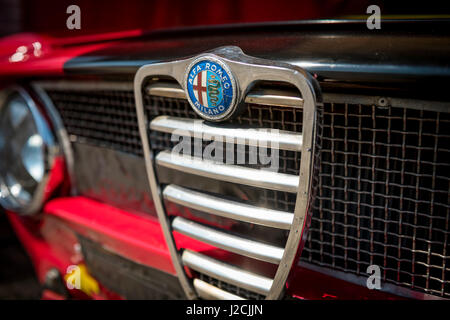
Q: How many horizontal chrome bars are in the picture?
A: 7